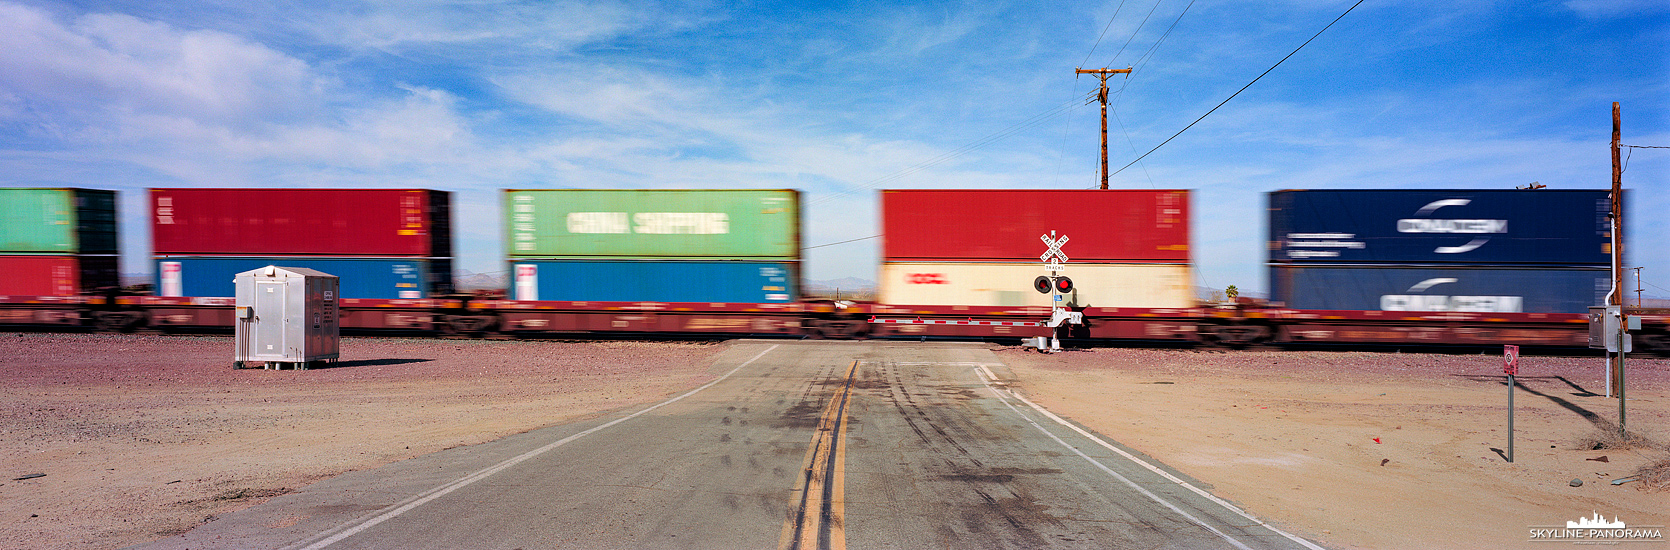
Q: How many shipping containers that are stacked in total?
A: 10